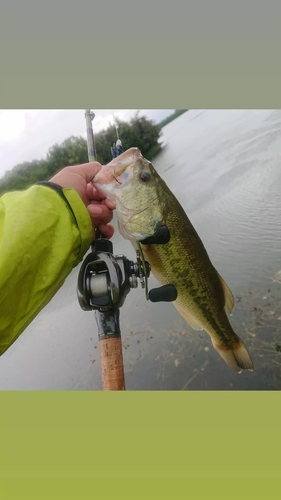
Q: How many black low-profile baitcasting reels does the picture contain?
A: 1